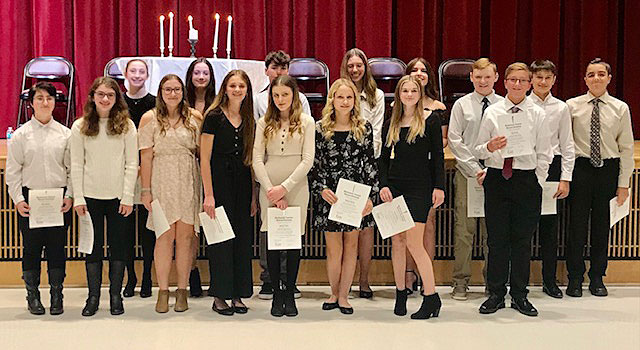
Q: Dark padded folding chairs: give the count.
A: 5